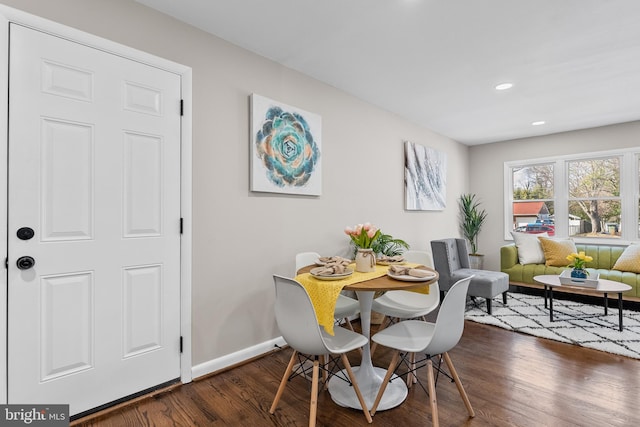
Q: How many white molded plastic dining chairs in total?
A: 4